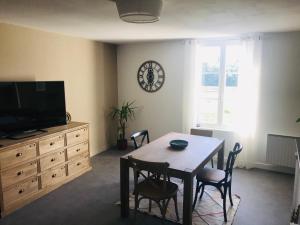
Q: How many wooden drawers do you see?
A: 9